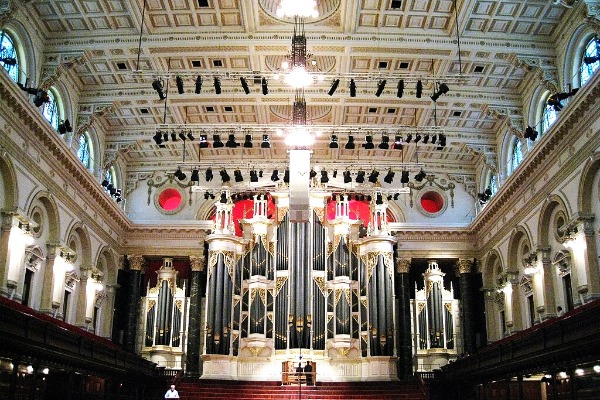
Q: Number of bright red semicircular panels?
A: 2